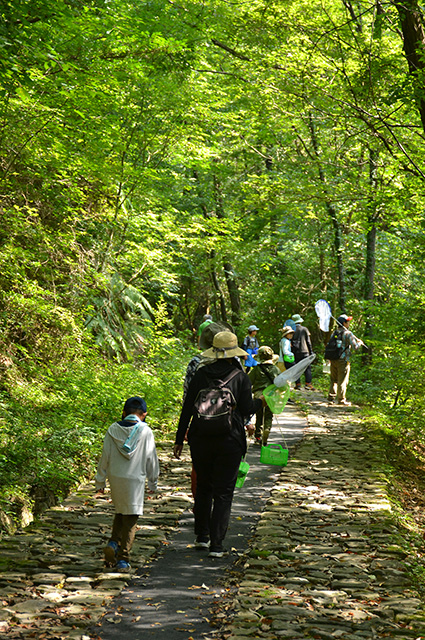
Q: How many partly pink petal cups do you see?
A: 0